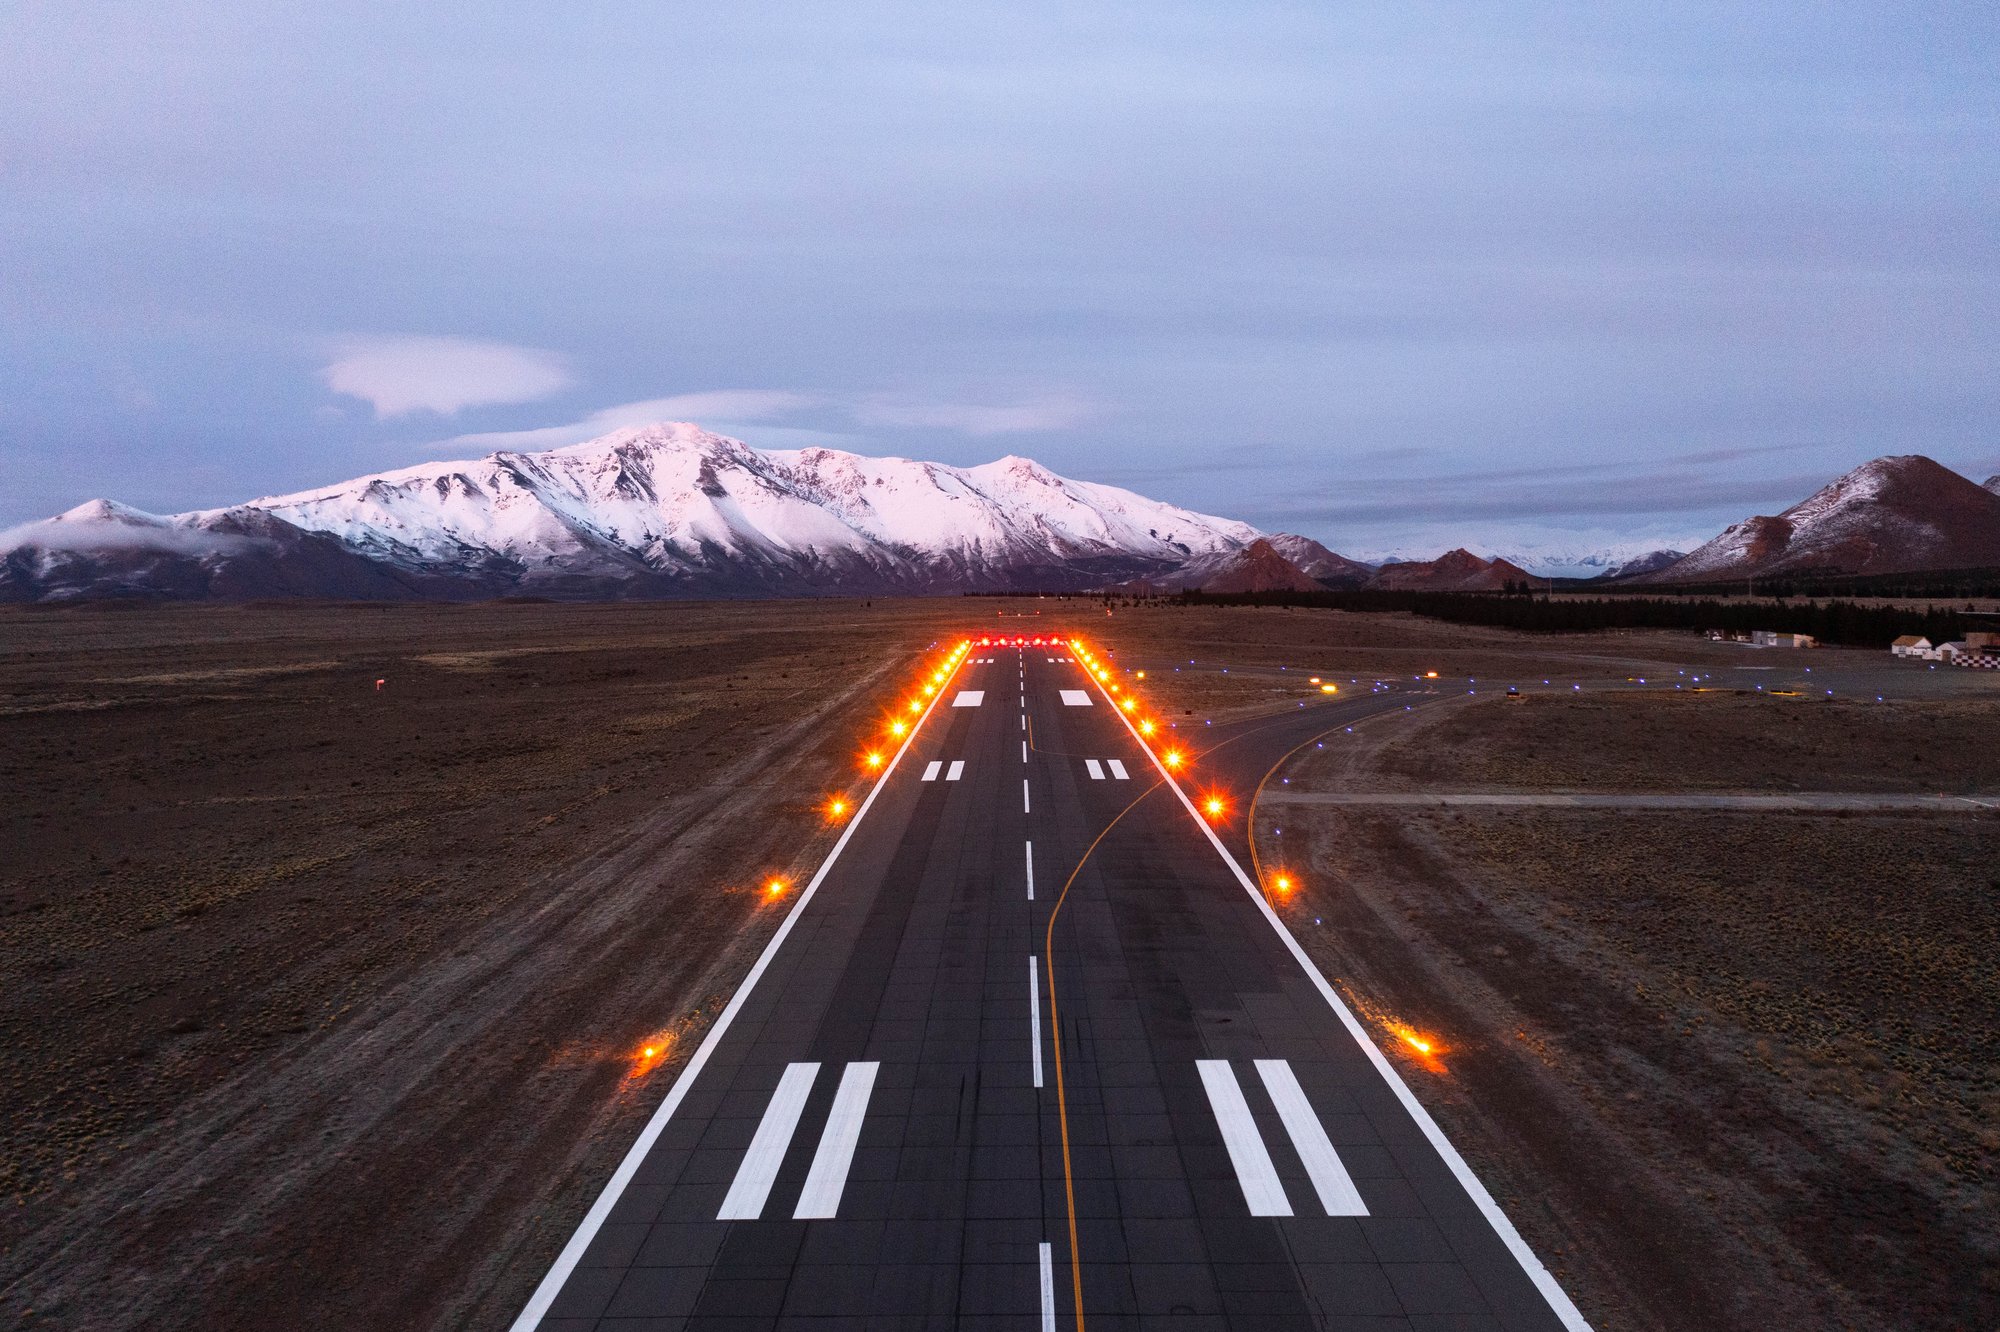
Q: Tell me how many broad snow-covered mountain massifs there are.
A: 1